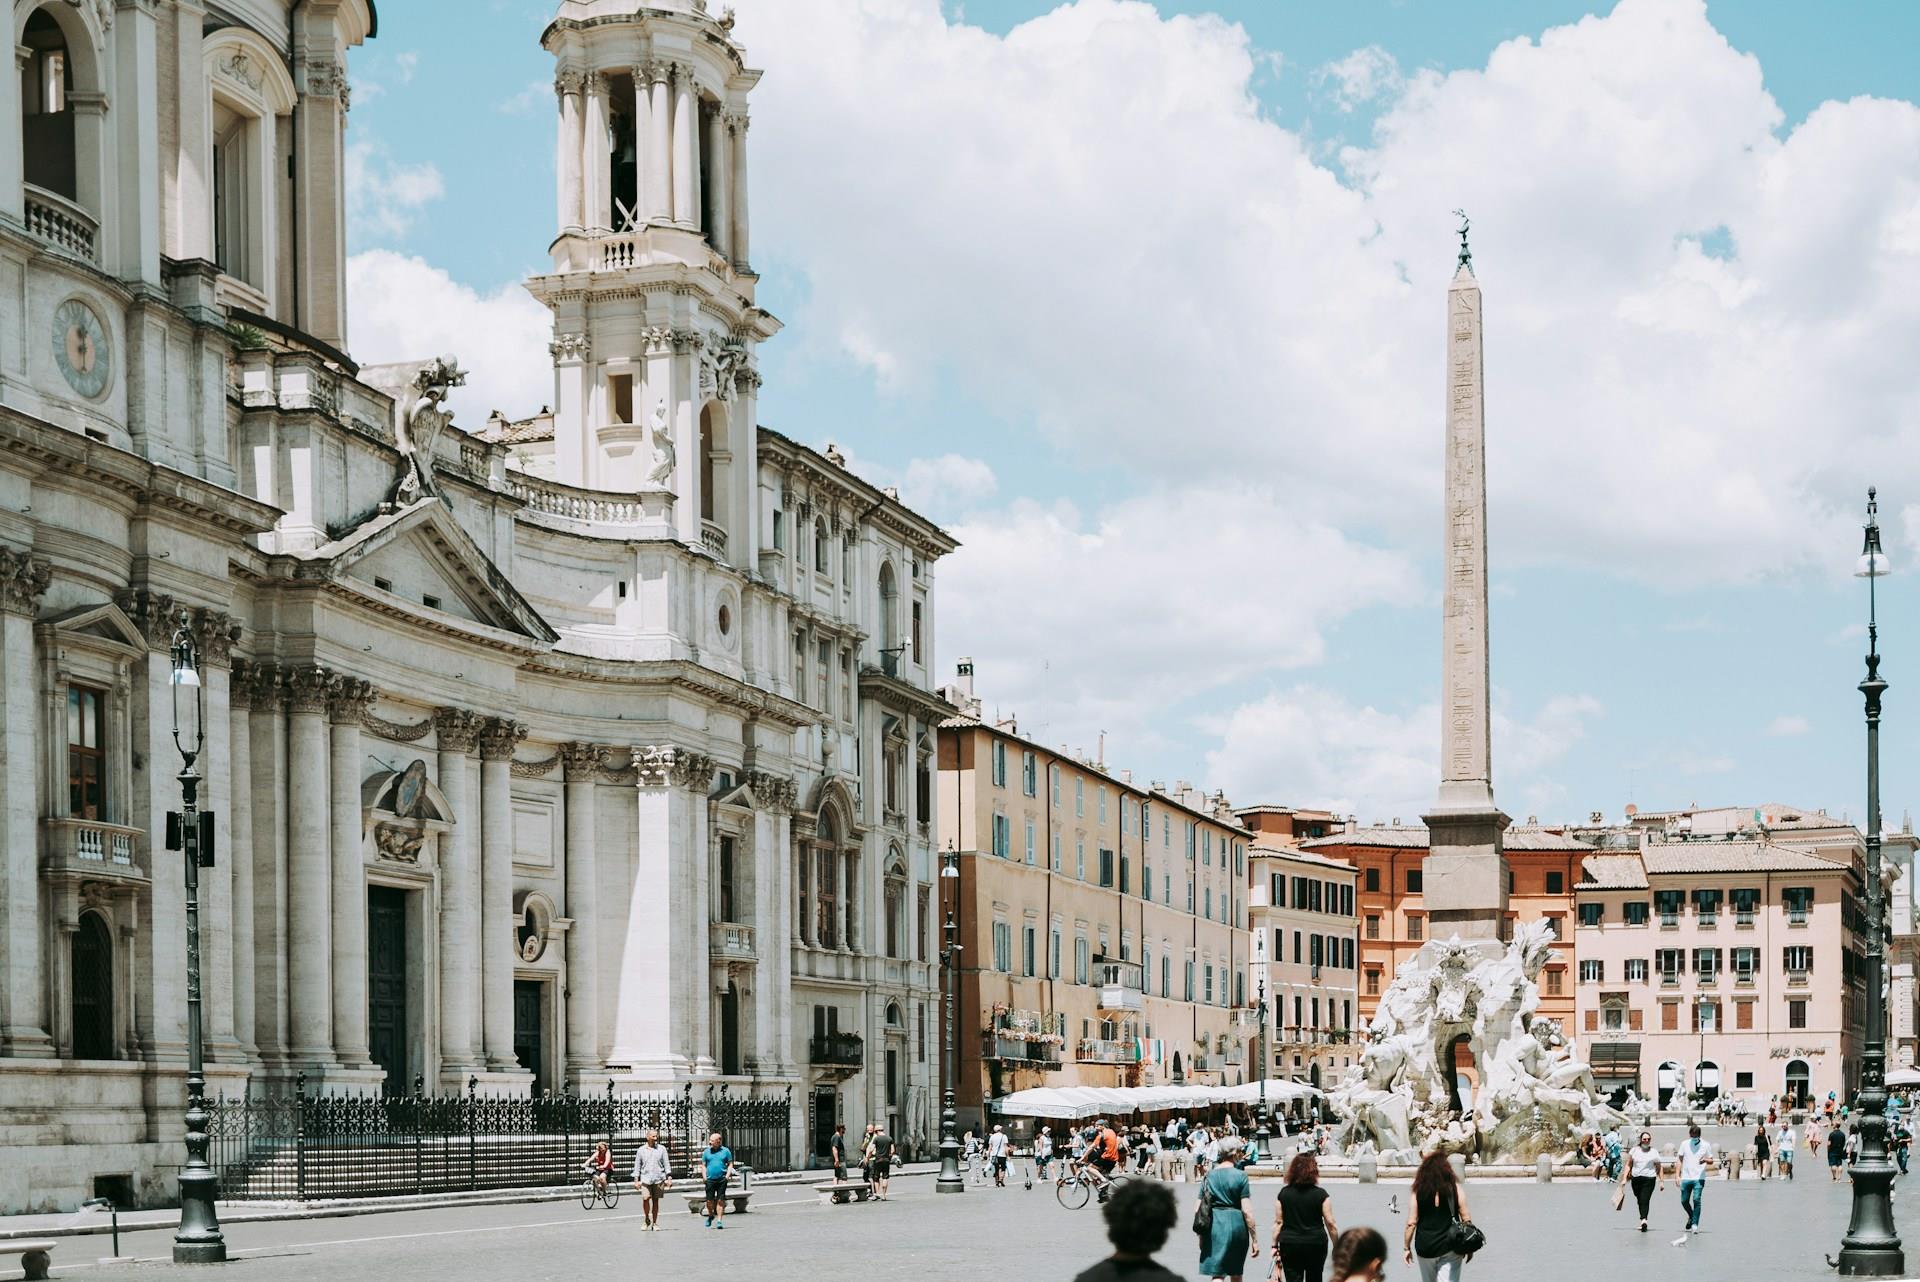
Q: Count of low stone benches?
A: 3